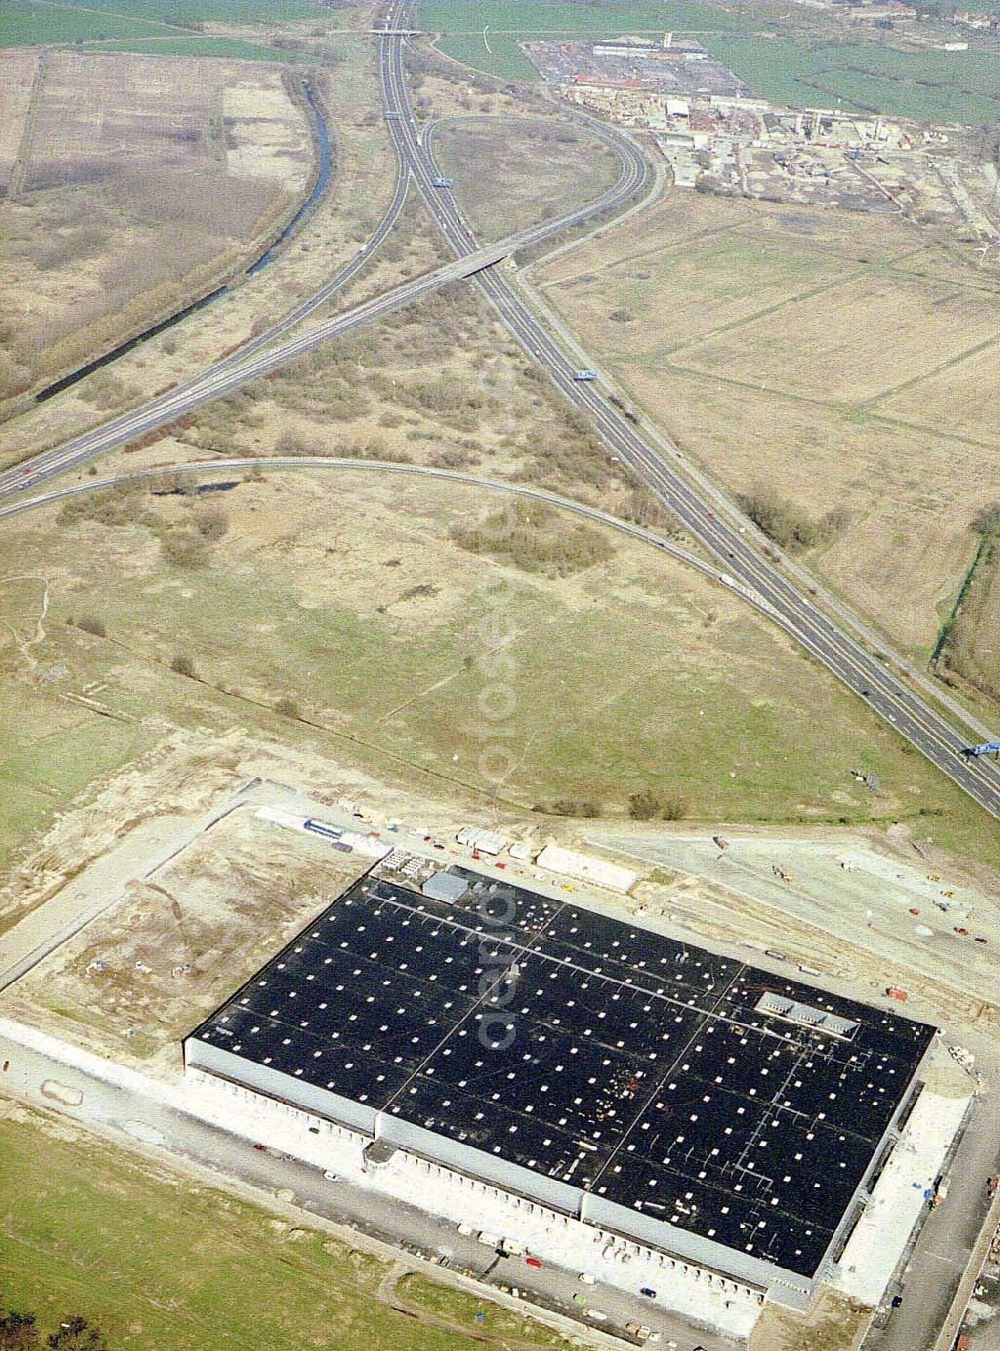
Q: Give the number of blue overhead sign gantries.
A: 3